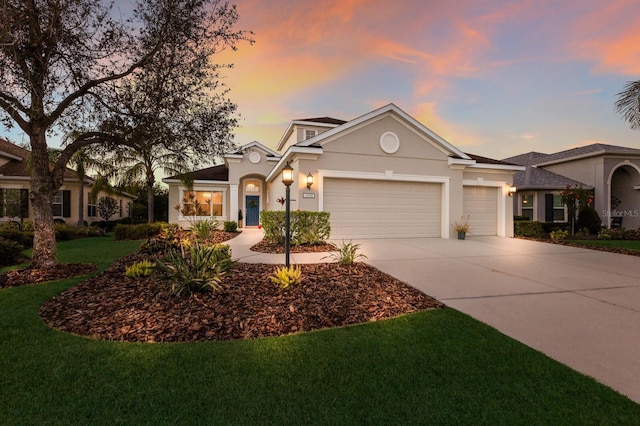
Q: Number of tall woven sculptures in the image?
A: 0